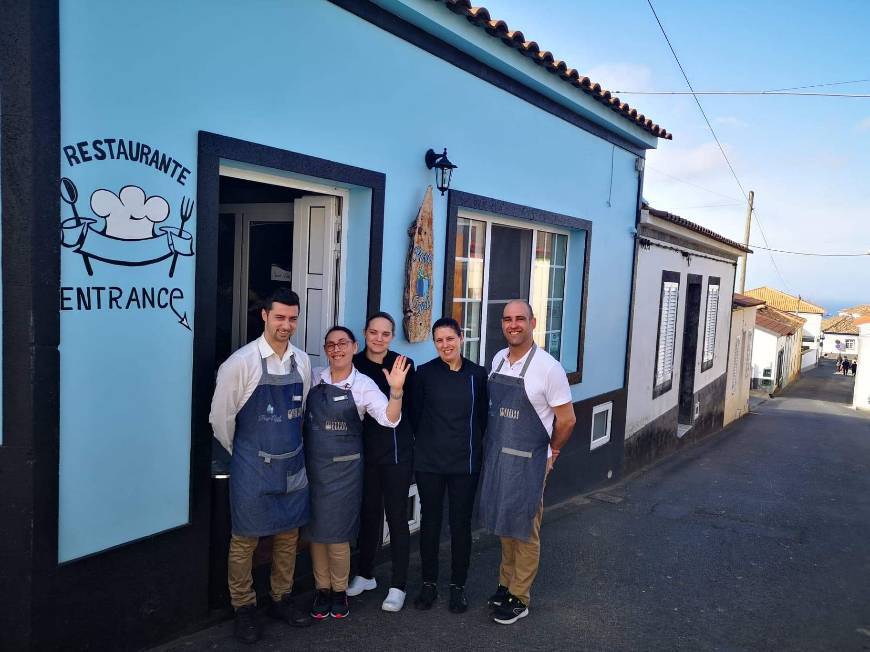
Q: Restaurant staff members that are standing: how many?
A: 5